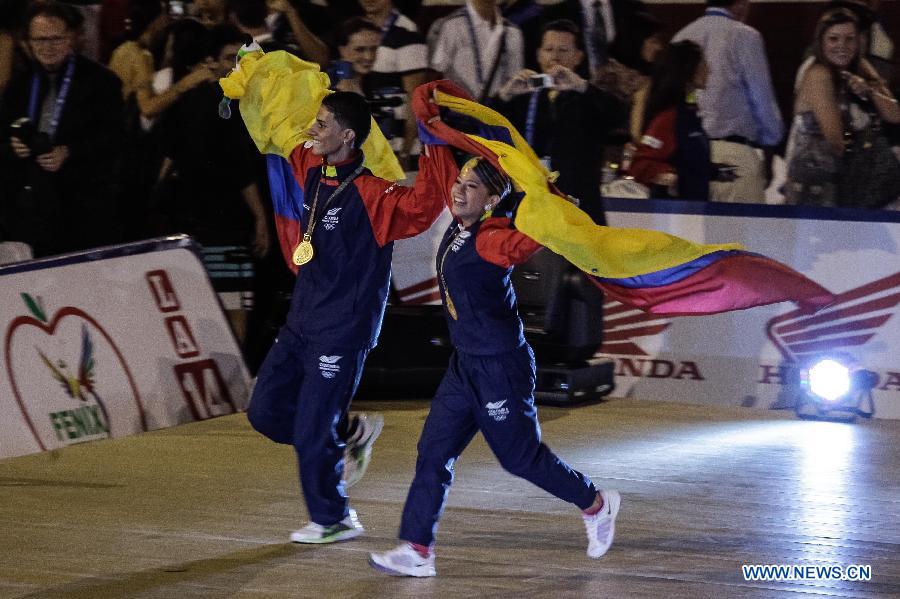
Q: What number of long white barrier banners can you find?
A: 2